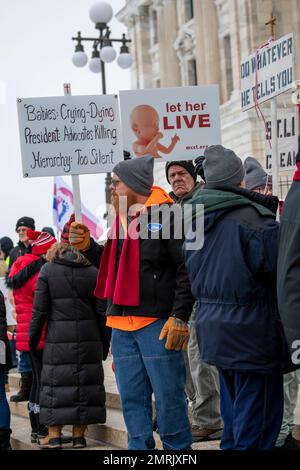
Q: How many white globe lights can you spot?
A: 5